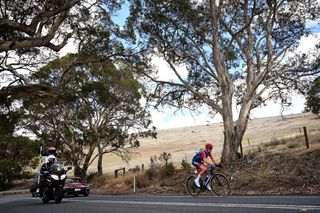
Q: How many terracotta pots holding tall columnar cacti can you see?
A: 0